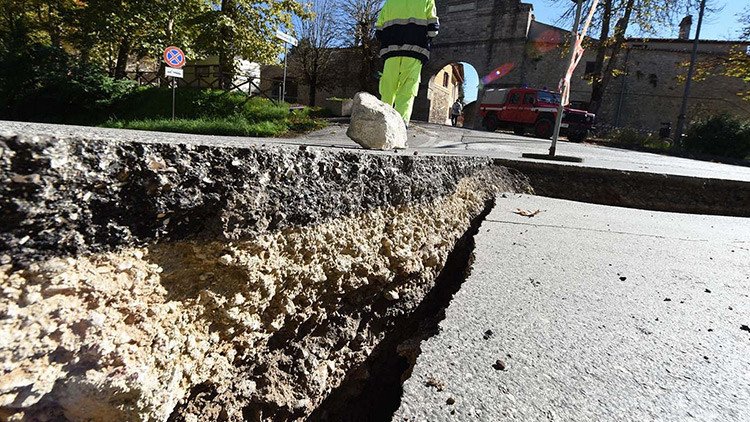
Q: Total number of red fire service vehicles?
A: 1